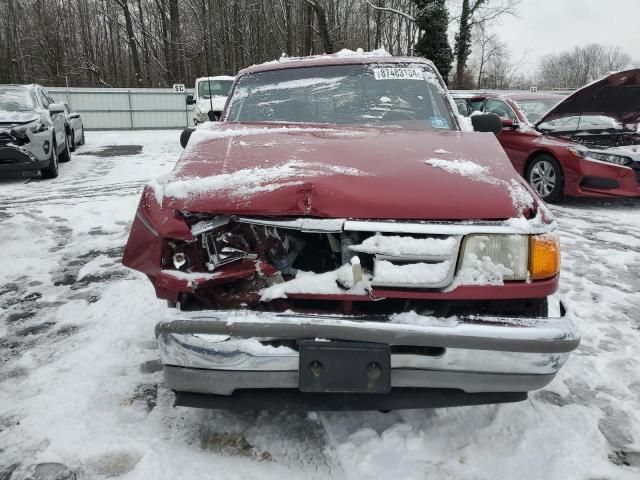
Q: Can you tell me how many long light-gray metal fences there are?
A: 1